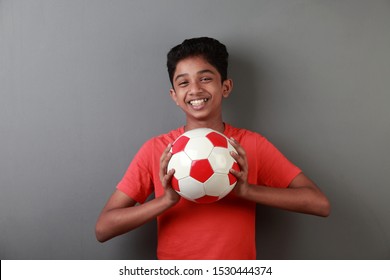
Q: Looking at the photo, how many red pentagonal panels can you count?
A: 6